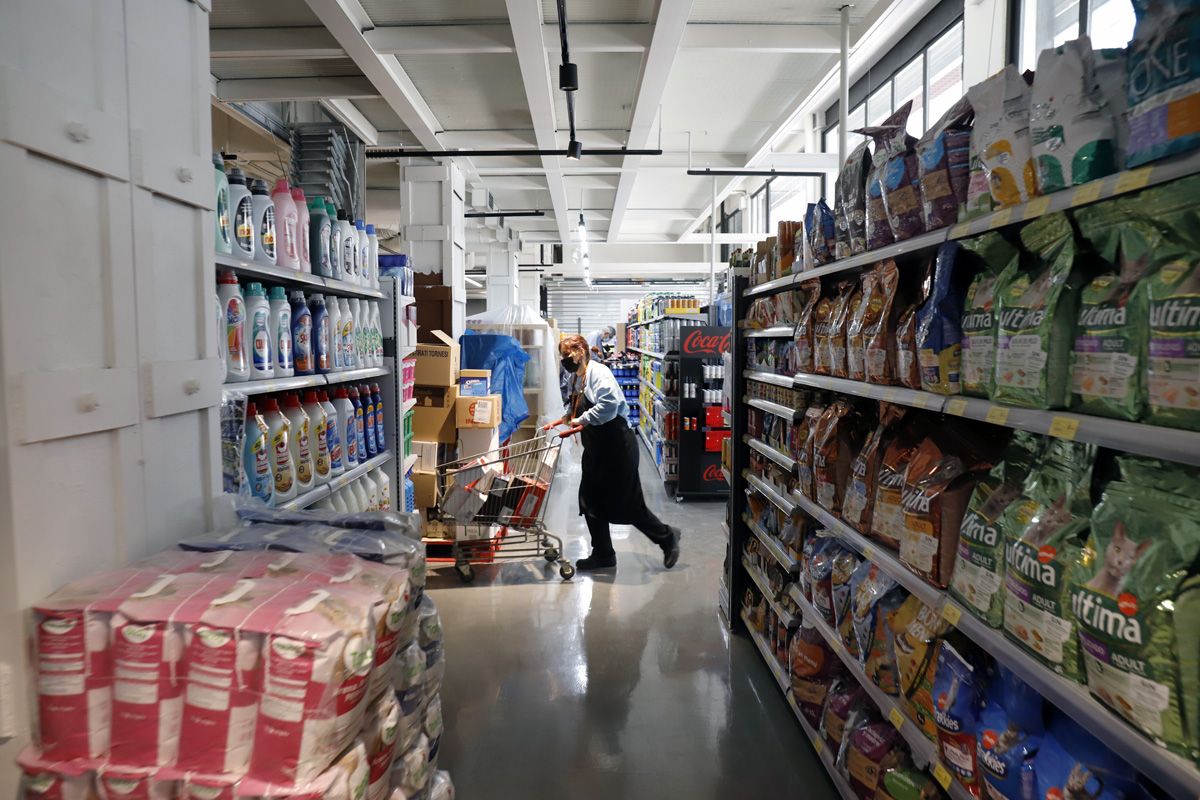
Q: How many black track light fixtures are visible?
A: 2